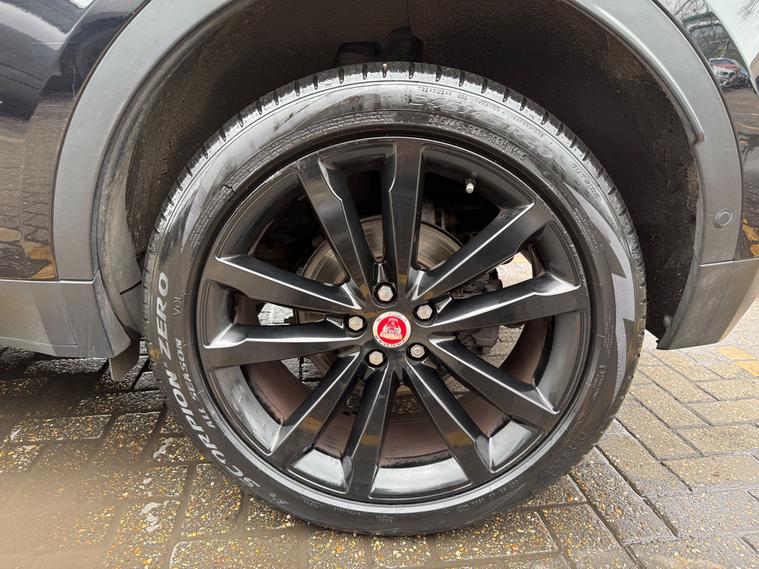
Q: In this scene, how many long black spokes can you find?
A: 10